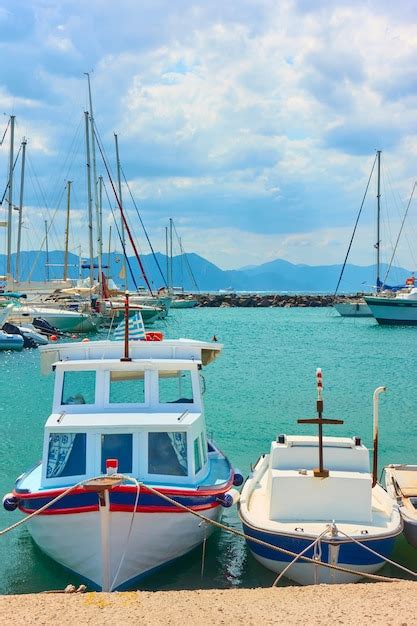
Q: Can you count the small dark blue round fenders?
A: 3